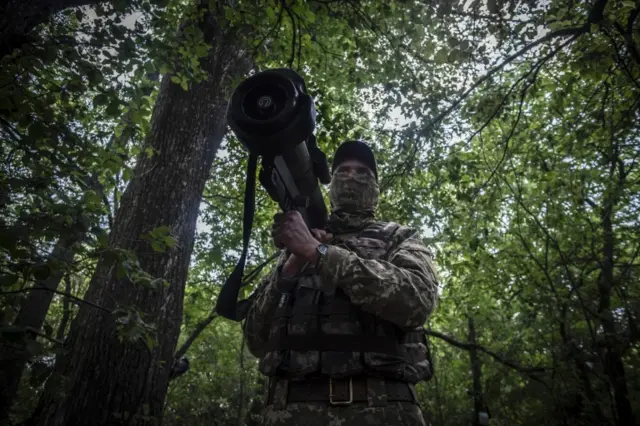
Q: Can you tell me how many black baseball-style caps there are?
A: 1